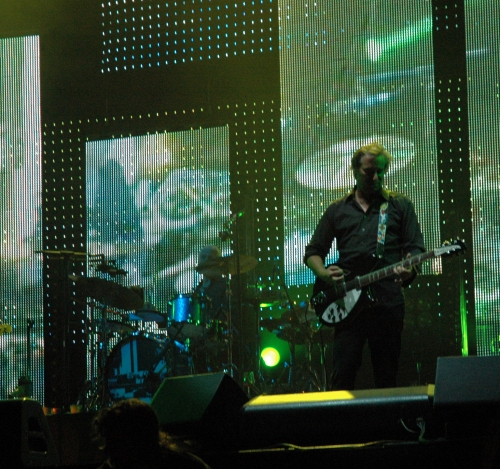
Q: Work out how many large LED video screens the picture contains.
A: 4